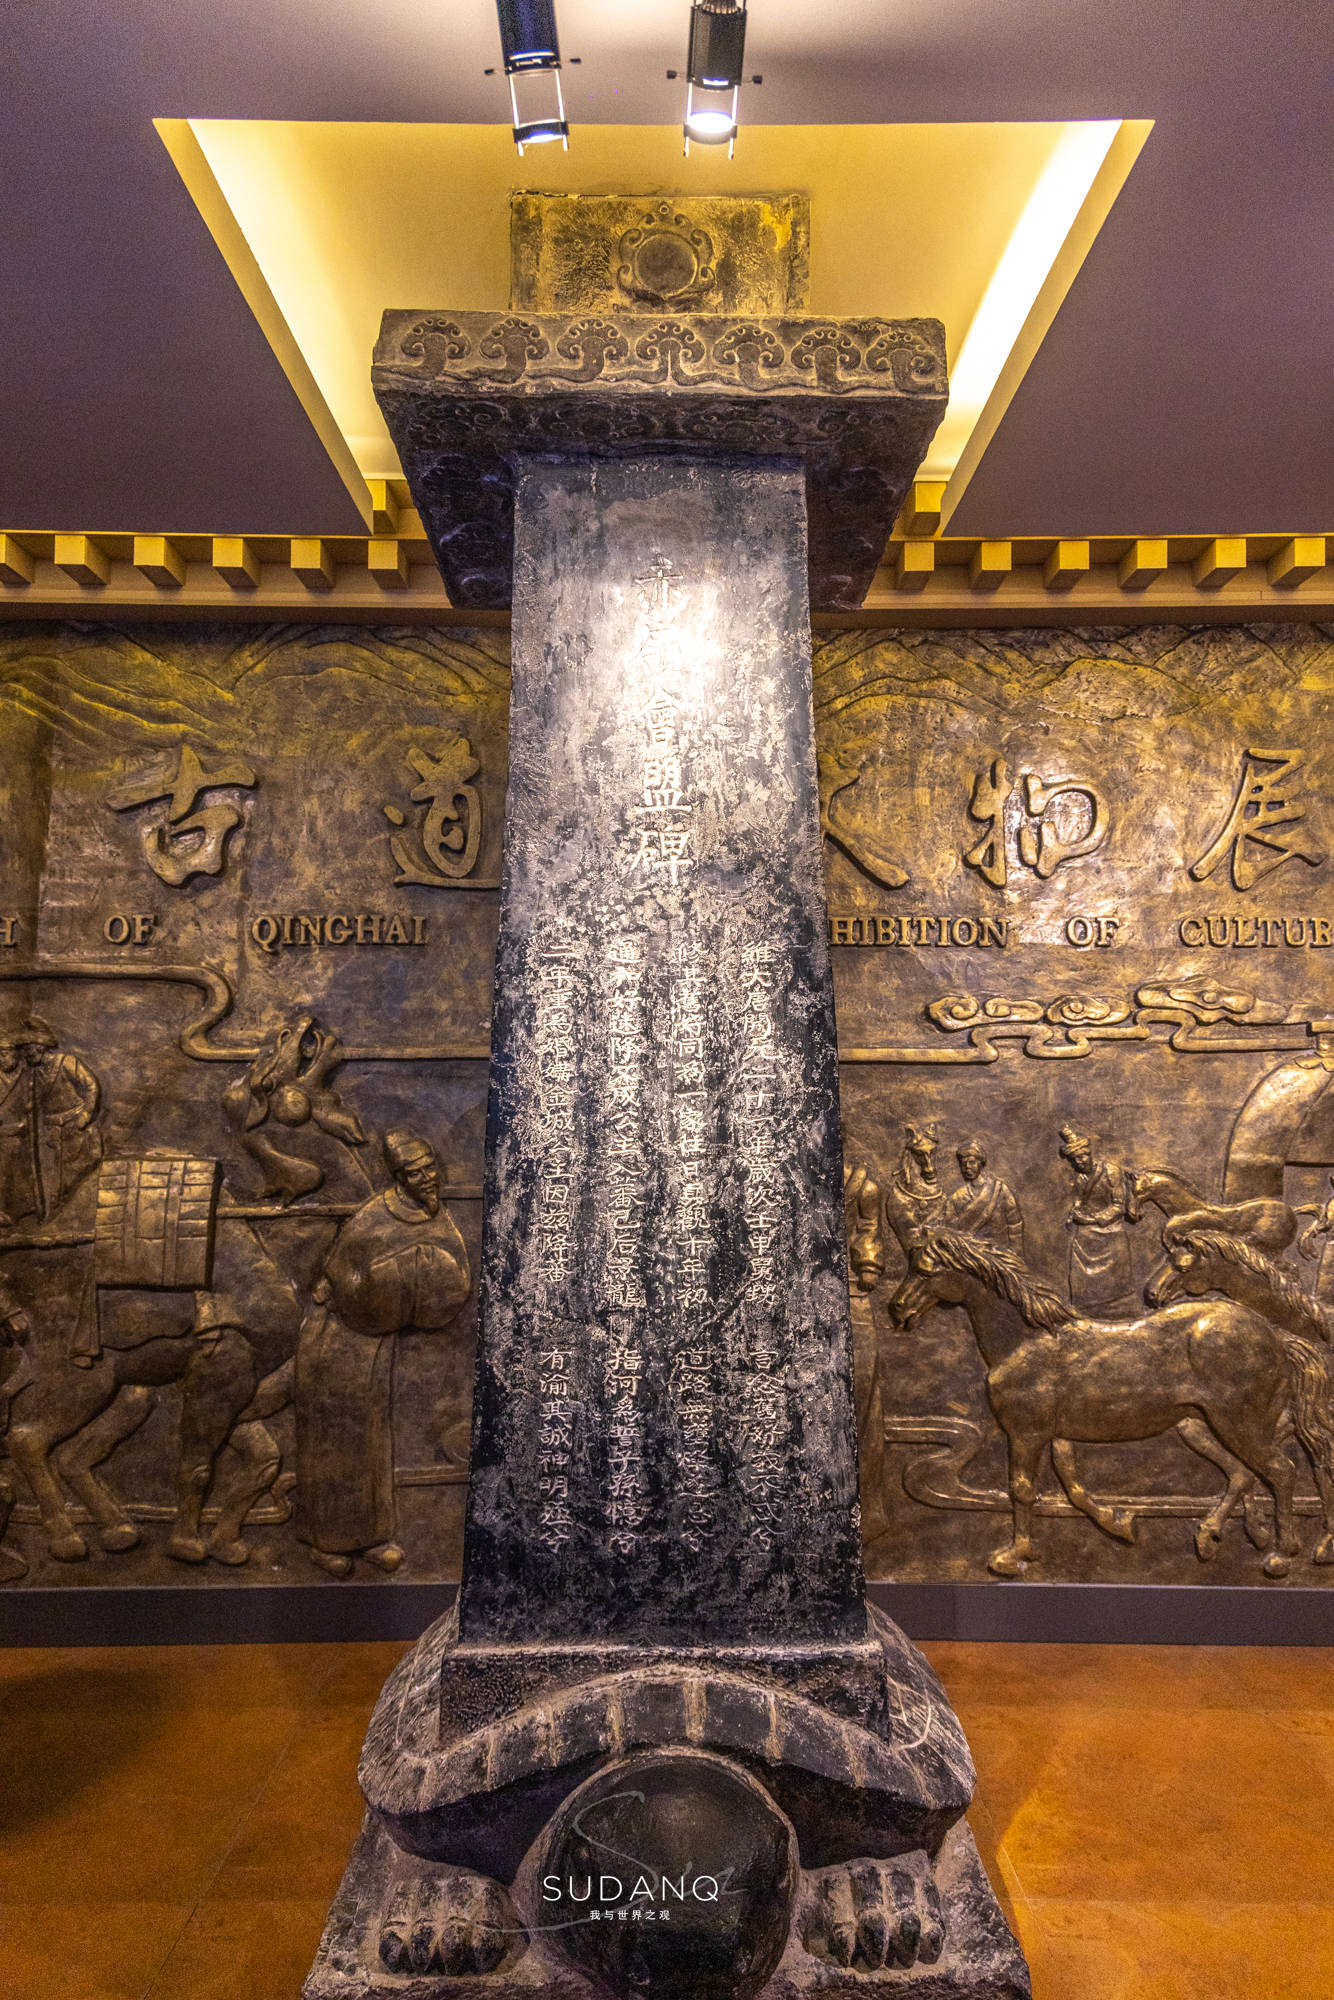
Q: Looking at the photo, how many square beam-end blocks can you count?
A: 14